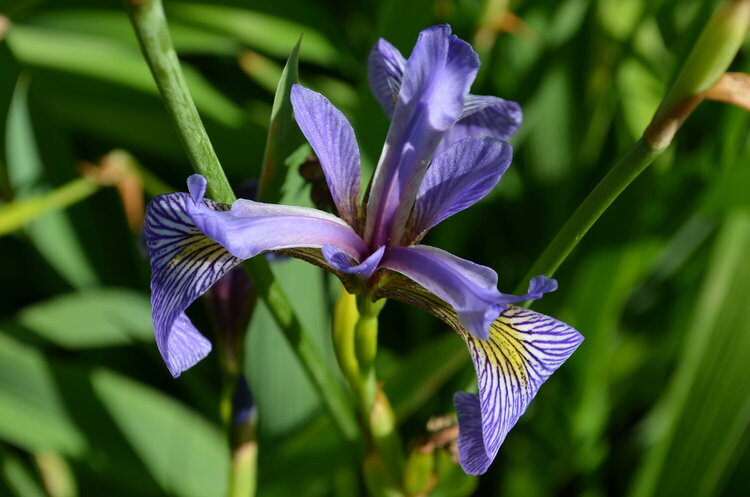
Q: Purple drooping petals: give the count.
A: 2